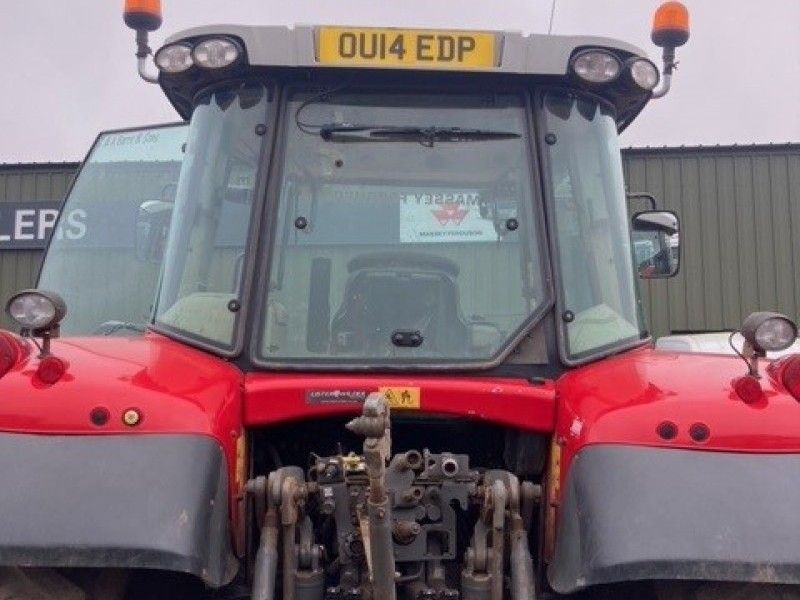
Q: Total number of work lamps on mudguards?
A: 2